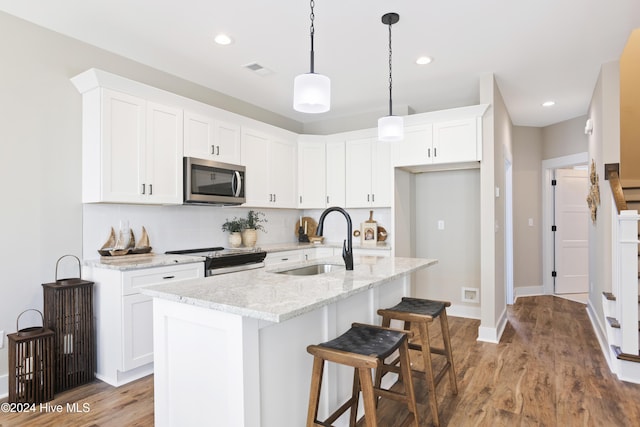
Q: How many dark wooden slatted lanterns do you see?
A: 2